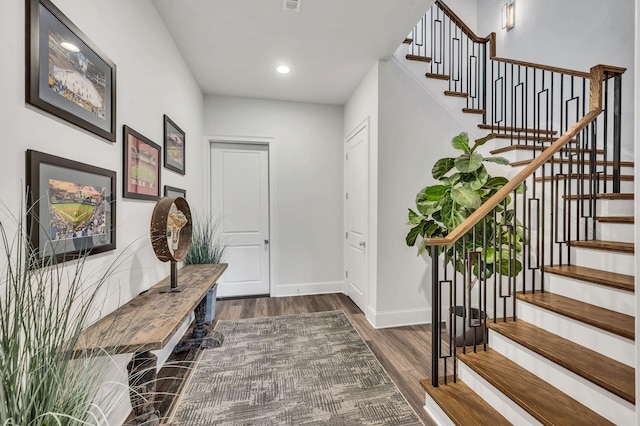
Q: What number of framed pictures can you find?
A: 5